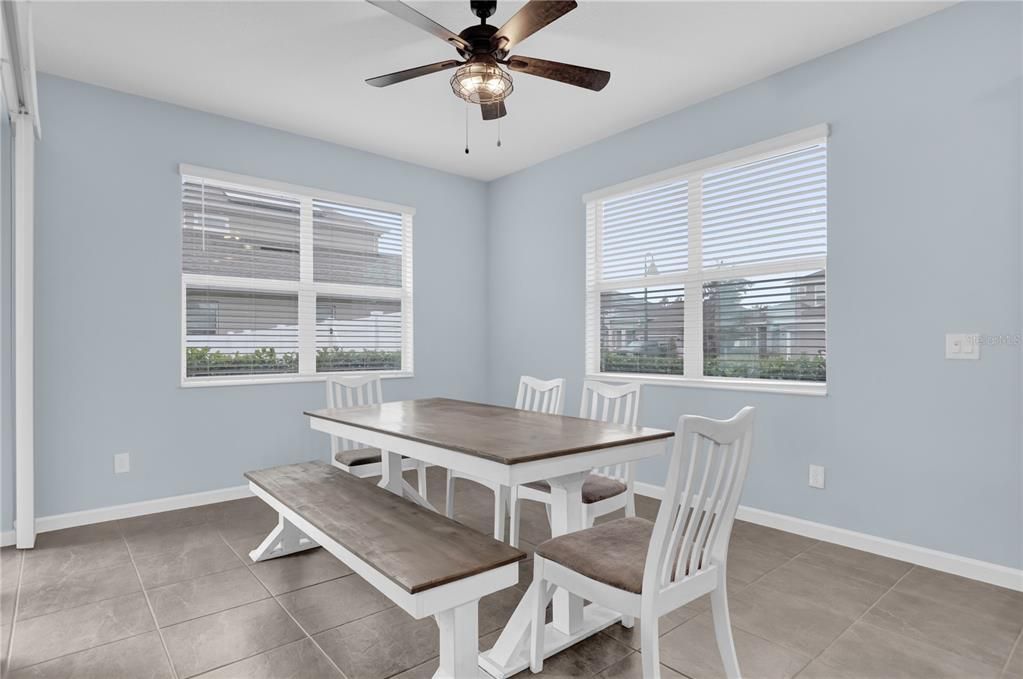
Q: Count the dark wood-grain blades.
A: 5